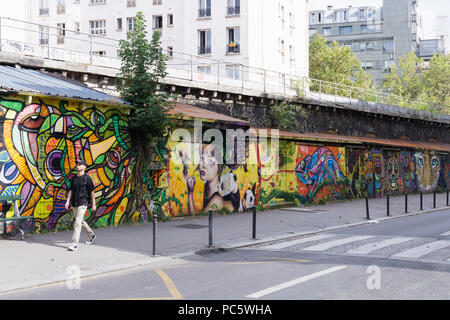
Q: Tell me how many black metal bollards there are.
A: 9